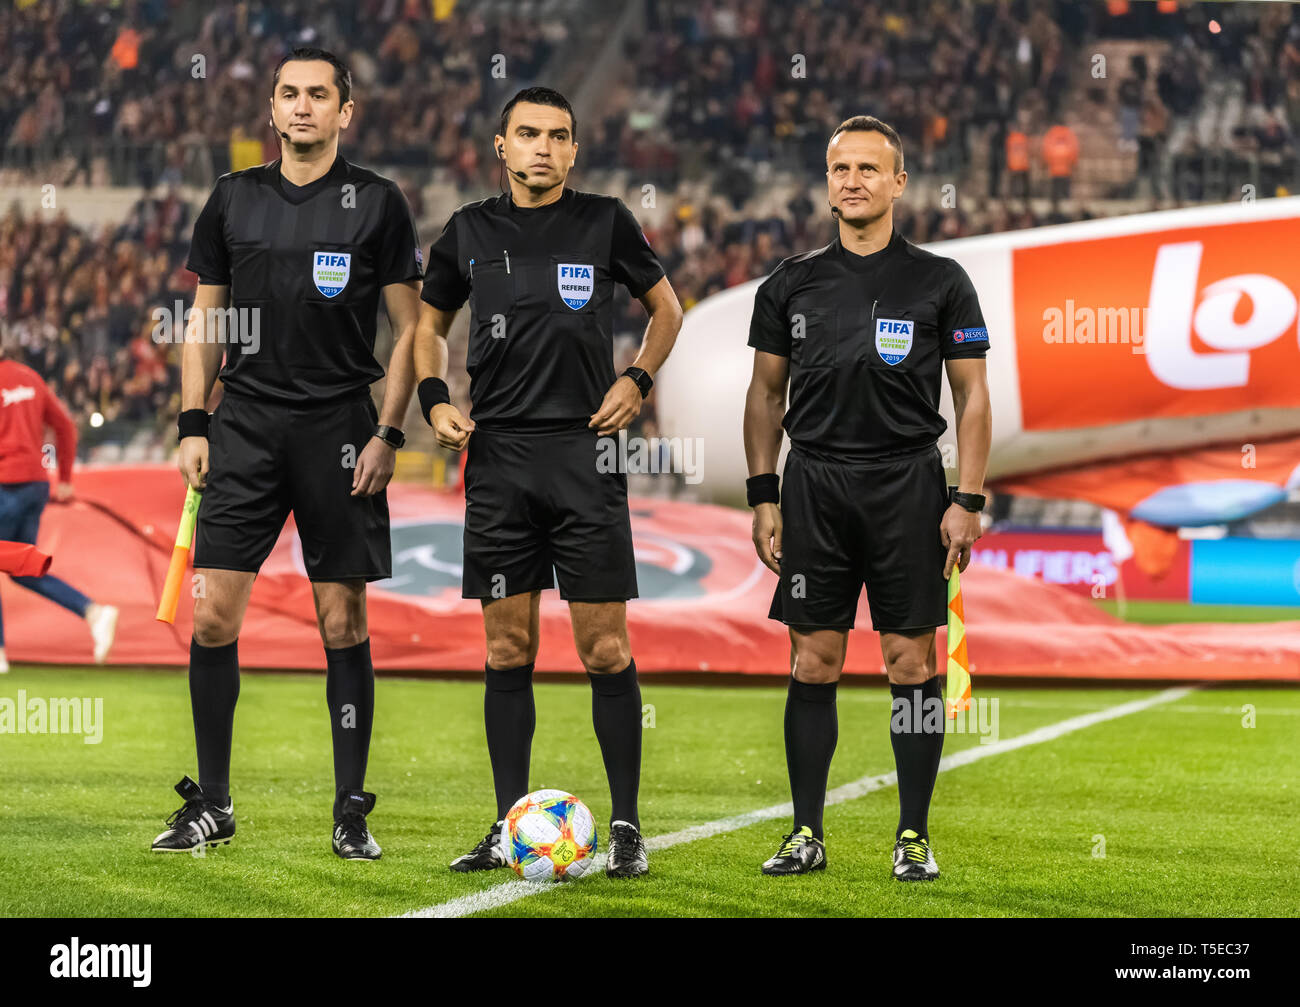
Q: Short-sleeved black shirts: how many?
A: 3